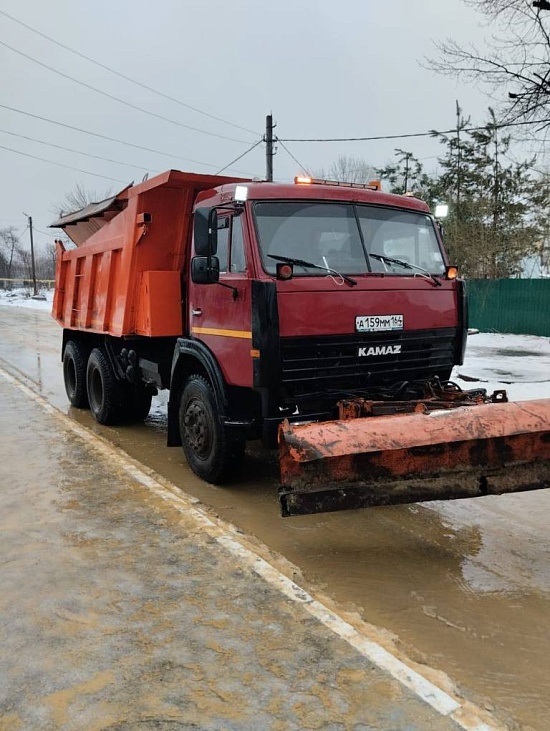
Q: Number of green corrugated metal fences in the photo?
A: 1